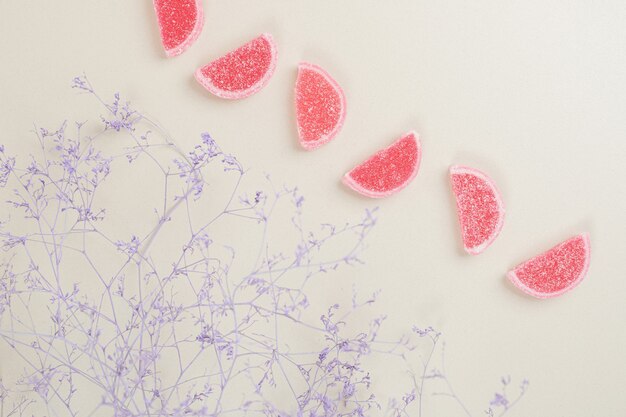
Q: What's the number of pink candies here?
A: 6